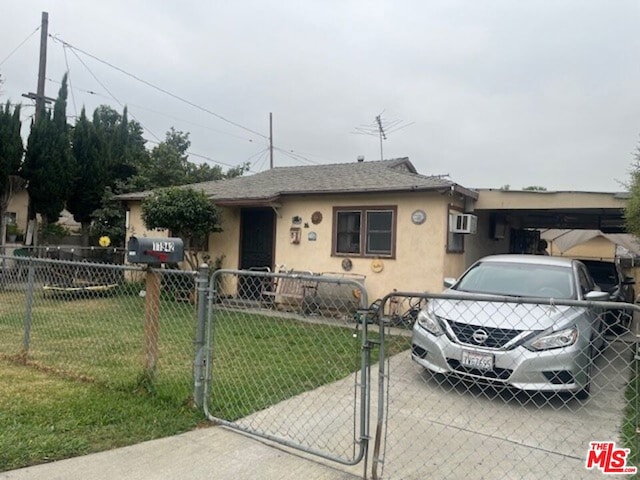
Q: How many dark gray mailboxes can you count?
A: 1